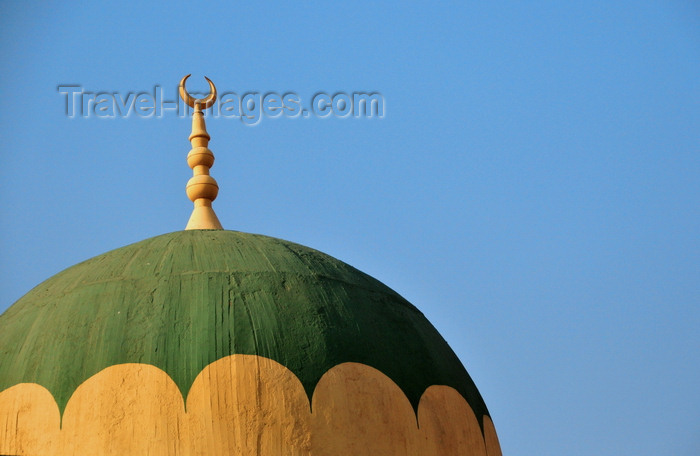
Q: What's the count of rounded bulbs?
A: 2